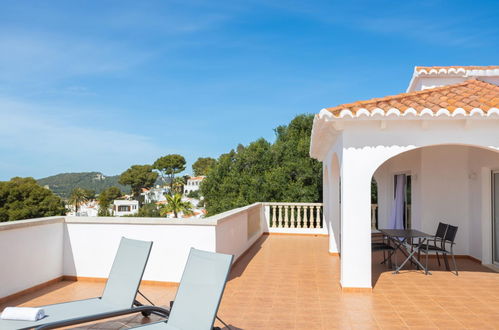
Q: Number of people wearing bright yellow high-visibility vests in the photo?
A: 0